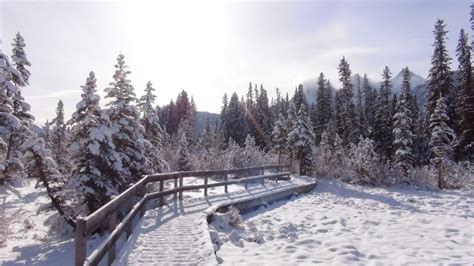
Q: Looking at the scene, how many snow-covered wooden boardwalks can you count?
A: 1